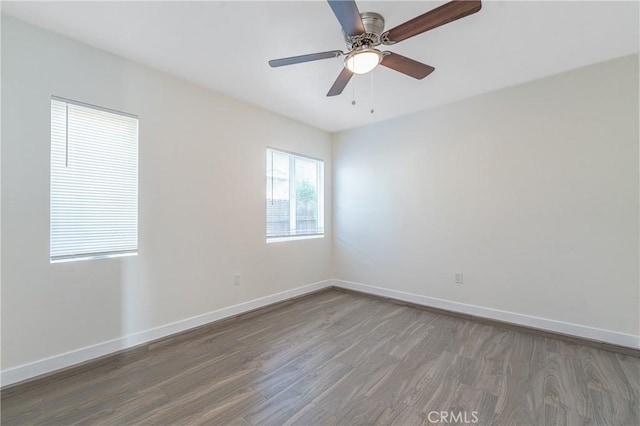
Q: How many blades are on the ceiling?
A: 5